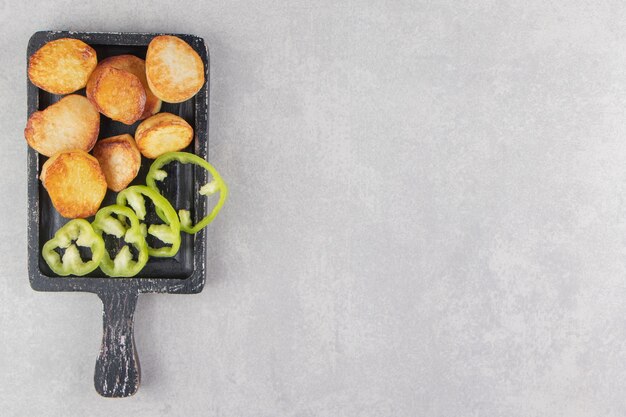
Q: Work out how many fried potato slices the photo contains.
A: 8